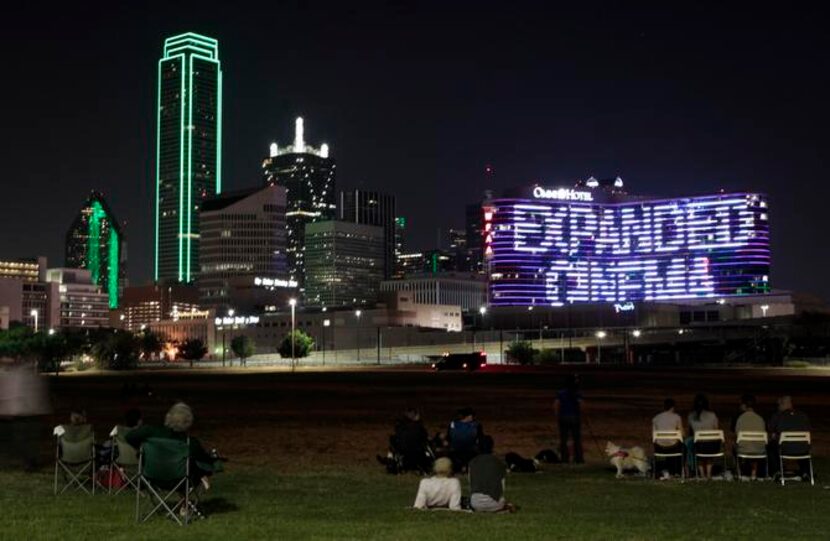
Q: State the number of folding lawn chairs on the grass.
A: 7